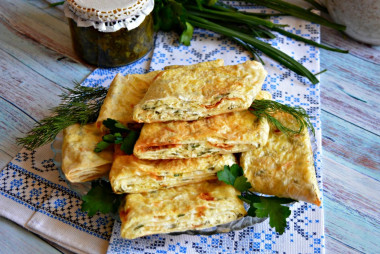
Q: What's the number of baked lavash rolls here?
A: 7